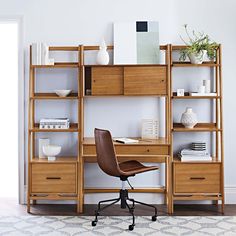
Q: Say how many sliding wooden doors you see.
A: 2